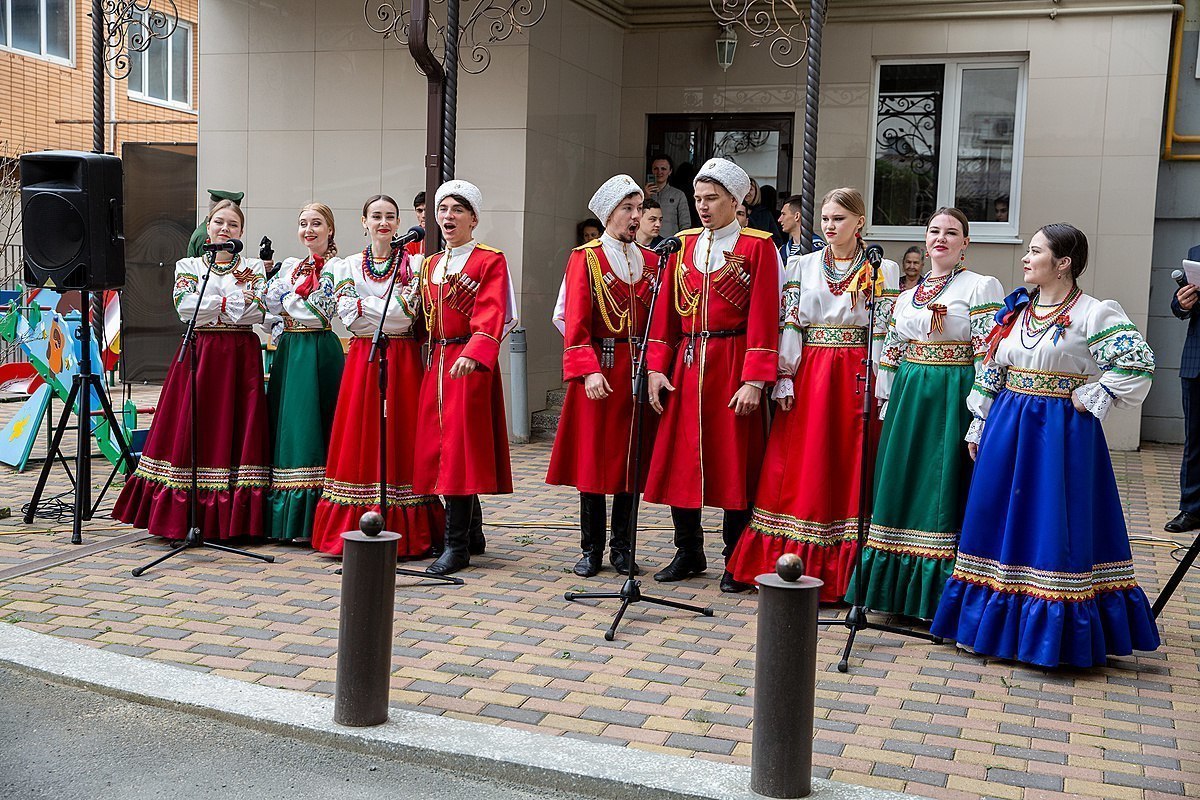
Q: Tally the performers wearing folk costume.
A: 9